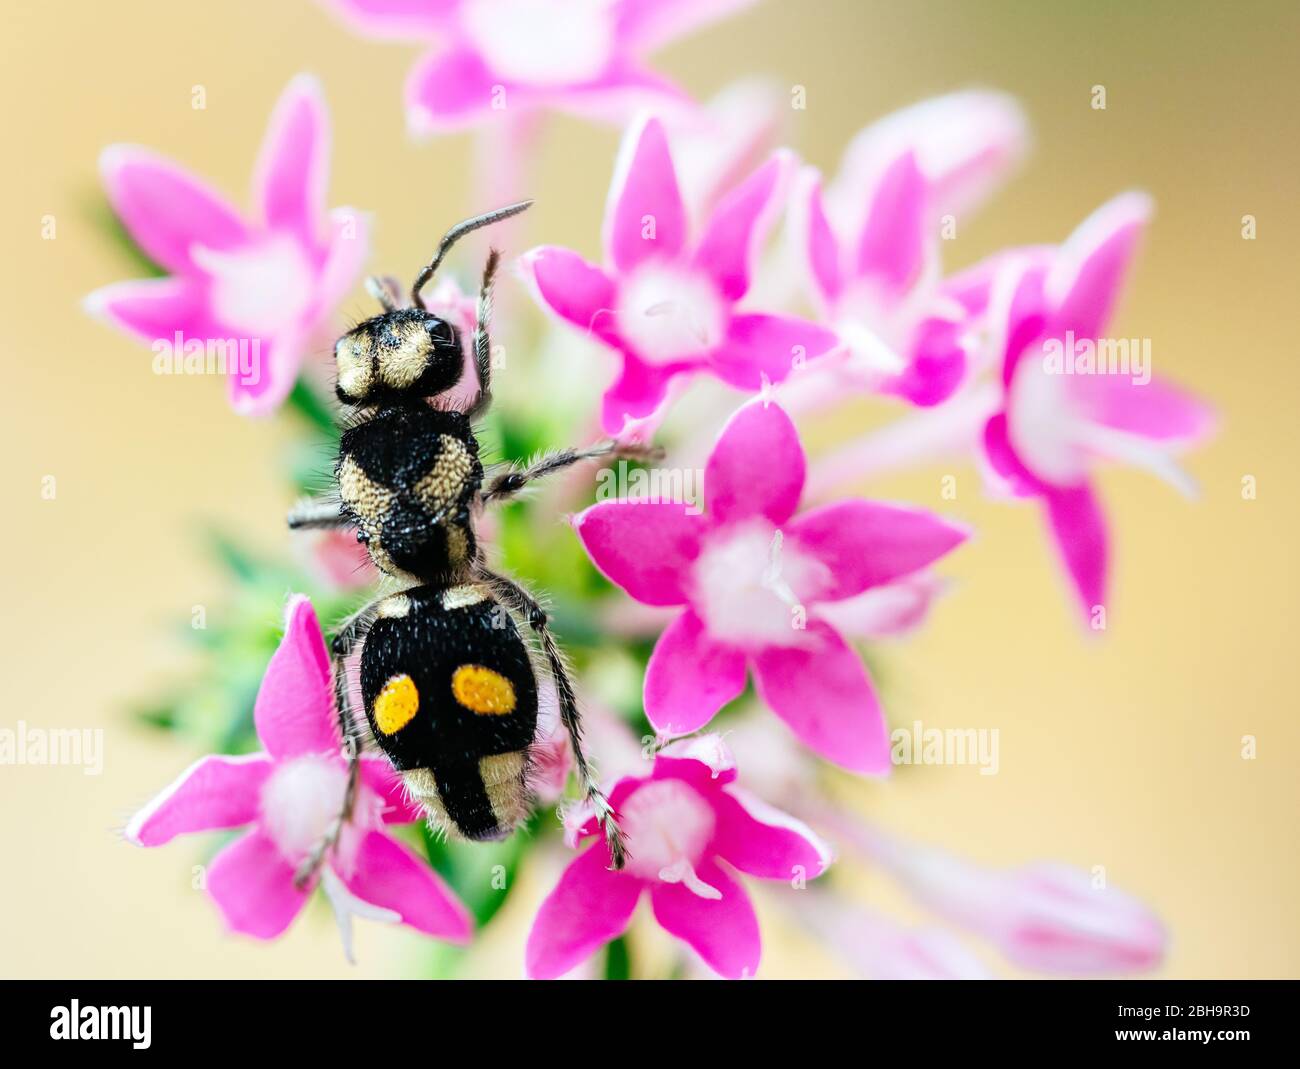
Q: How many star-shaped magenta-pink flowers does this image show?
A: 8